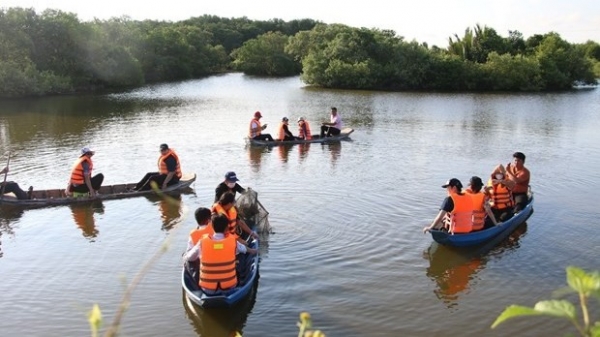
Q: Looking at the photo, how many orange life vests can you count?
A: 11